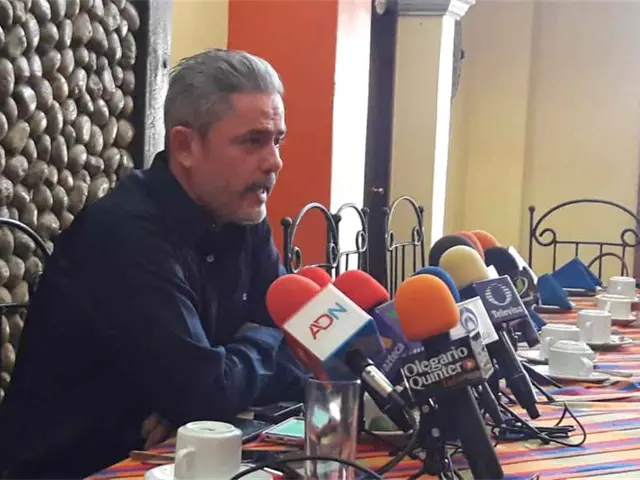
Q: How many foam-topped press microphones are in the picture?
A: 10